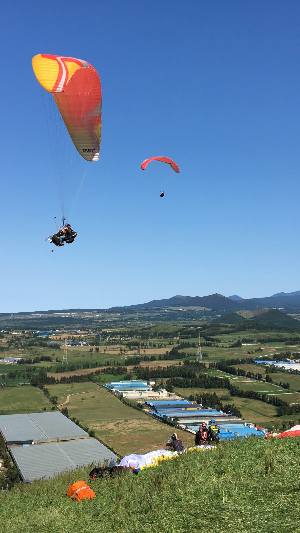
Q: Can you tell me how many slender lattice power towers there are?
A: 2